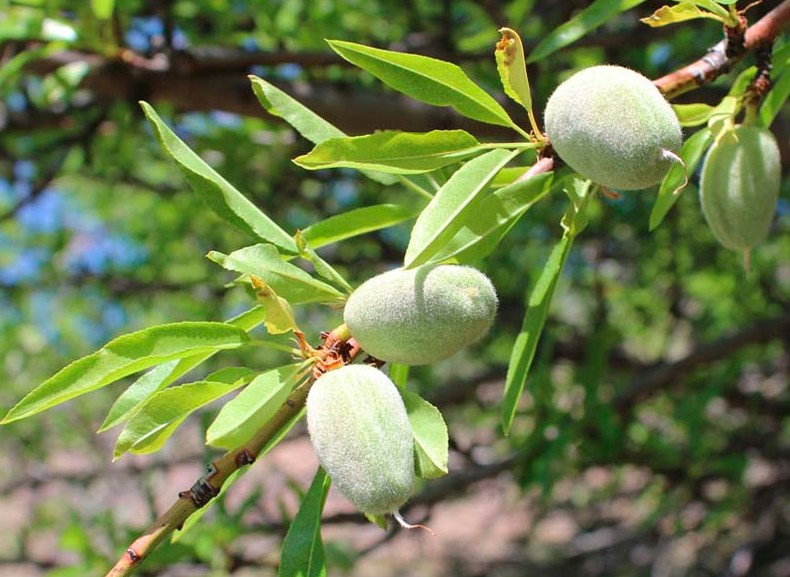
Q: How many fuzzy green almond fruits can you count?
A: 4